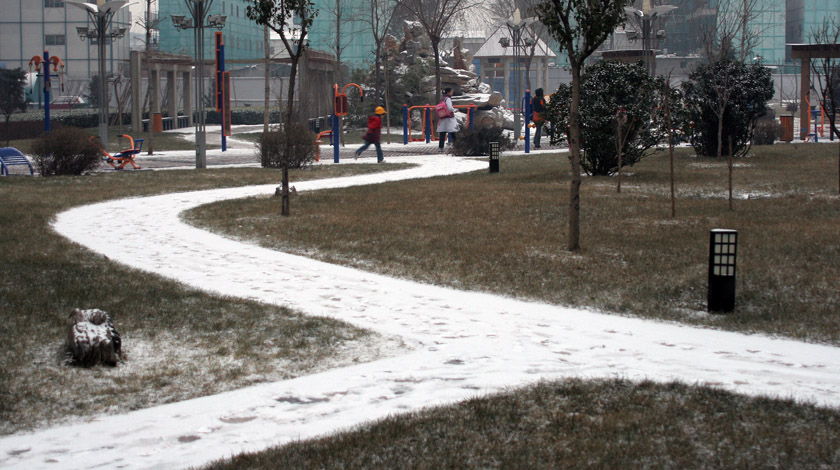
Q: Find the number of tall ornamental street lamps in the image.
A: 4